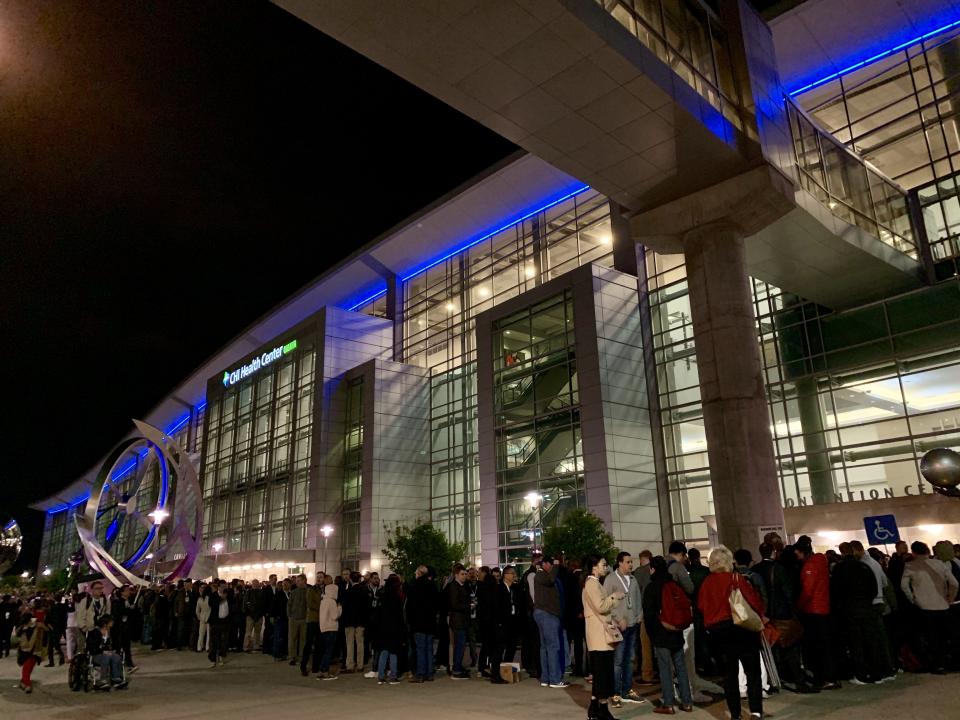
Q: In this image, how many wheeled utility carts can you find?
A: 0